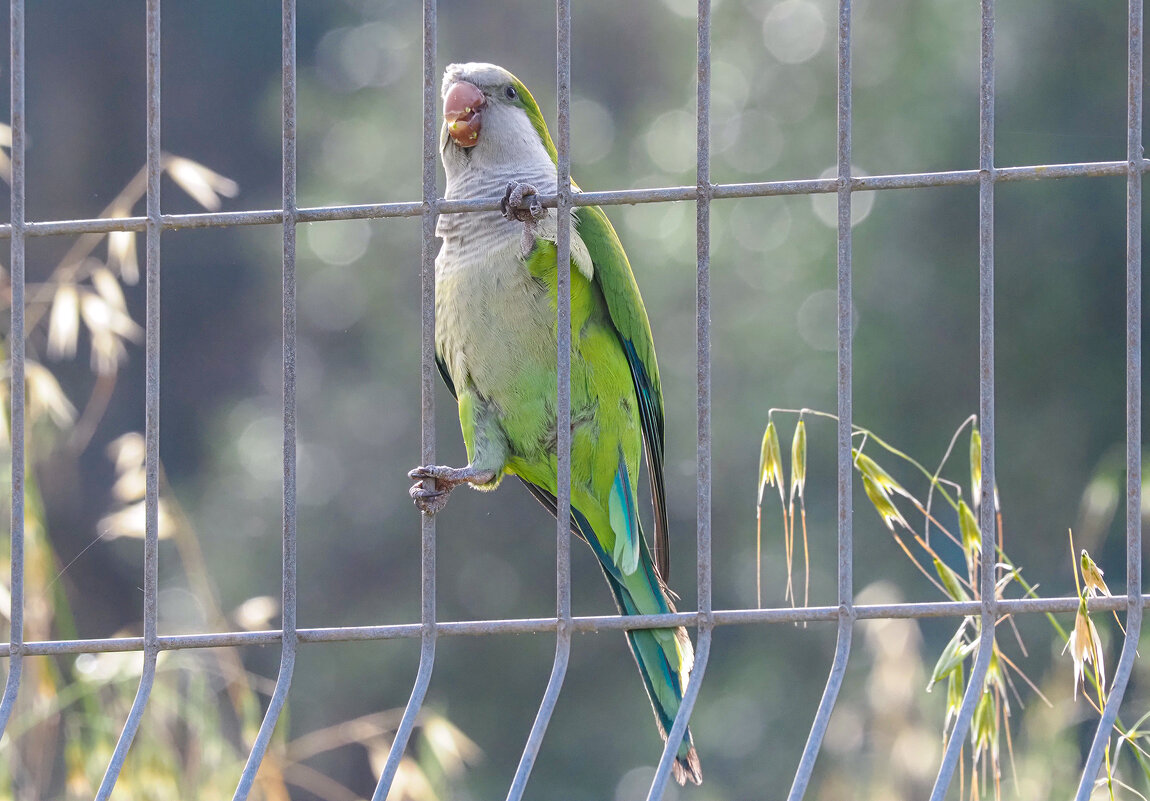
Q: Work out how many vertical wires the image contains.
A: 9